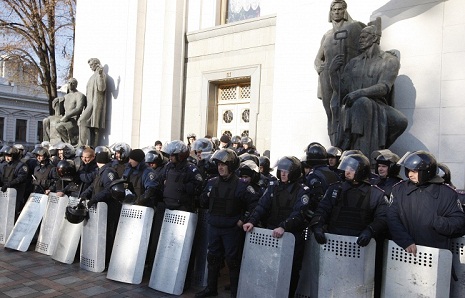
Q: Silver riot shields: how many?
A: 11